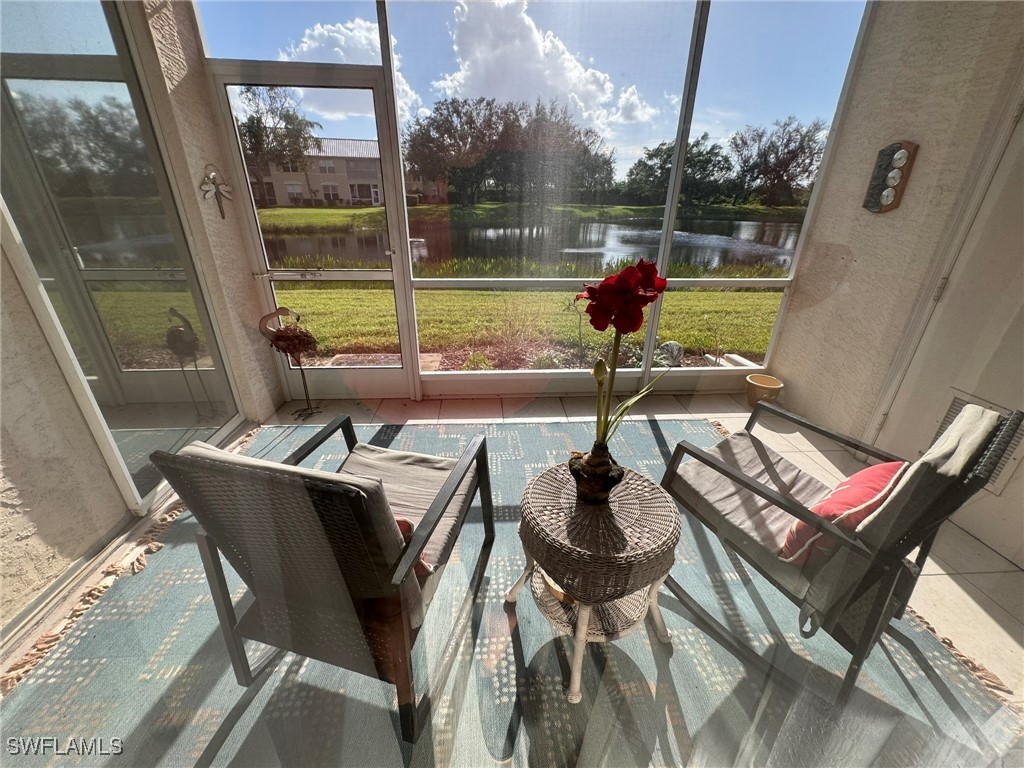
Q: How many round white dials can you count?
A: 3